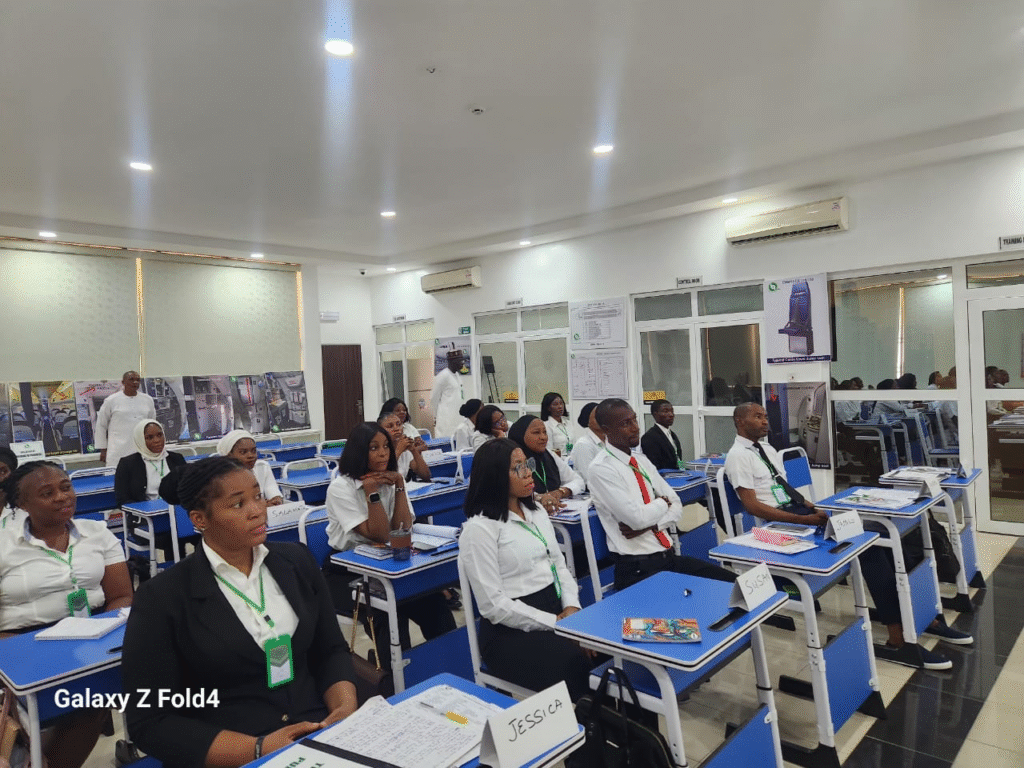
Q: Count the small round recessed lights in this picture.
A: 9